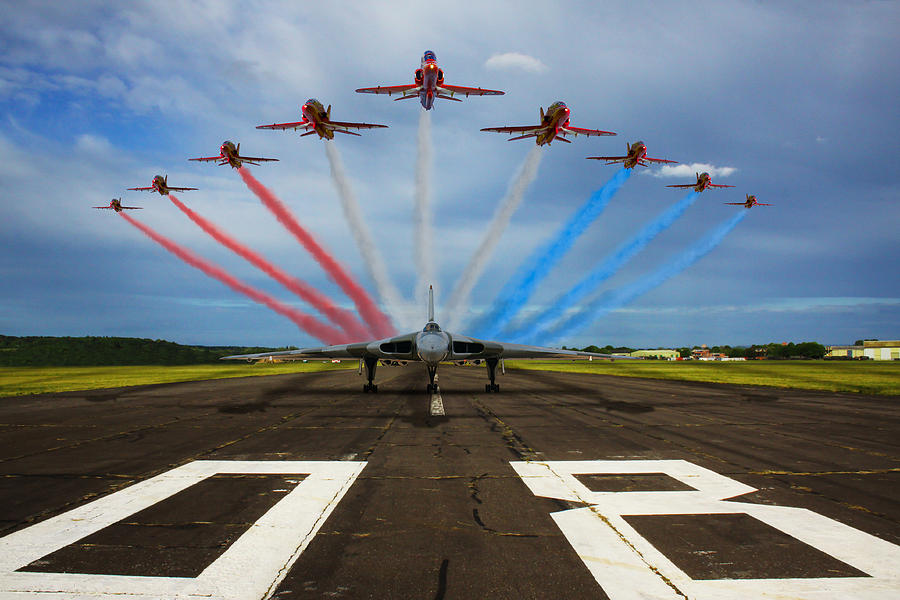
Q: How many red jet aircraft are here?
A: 9